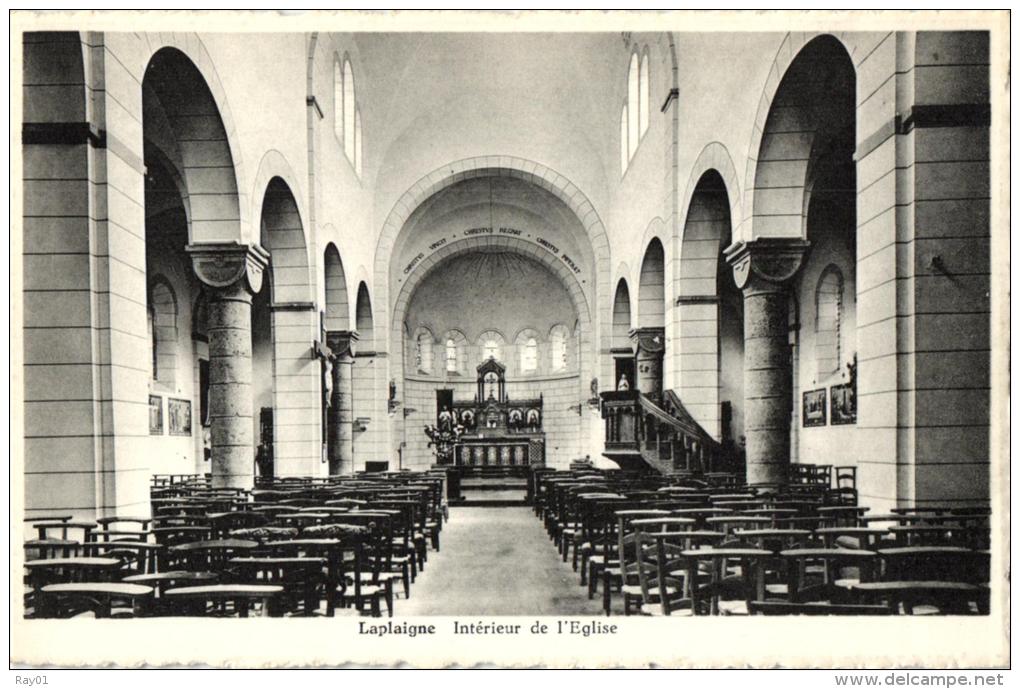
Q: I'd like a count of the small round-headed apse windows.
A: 5